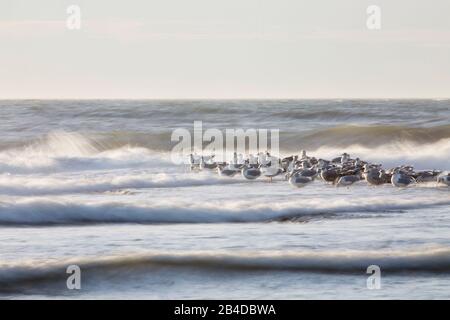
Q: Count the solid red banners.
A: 0